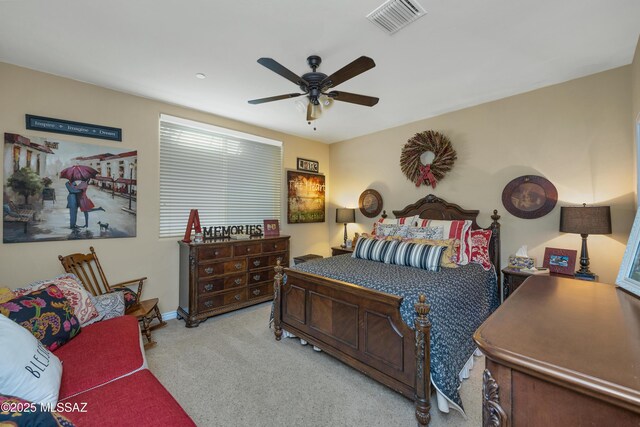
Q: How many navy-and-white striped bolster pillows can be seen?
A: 2